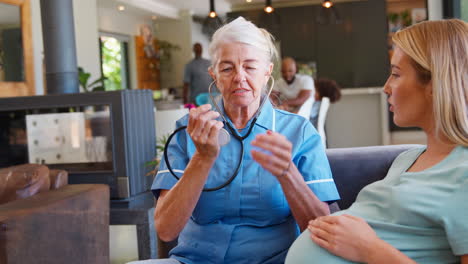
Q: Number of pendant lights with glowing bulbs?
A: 3